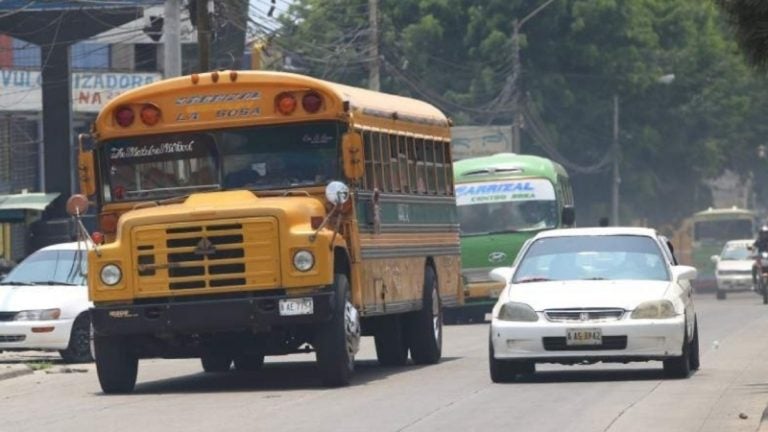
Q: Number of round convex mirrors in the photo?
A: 2